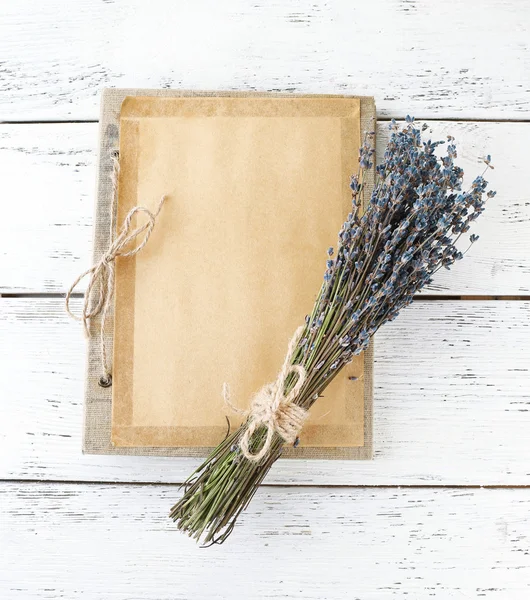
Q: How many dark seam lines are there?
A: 3